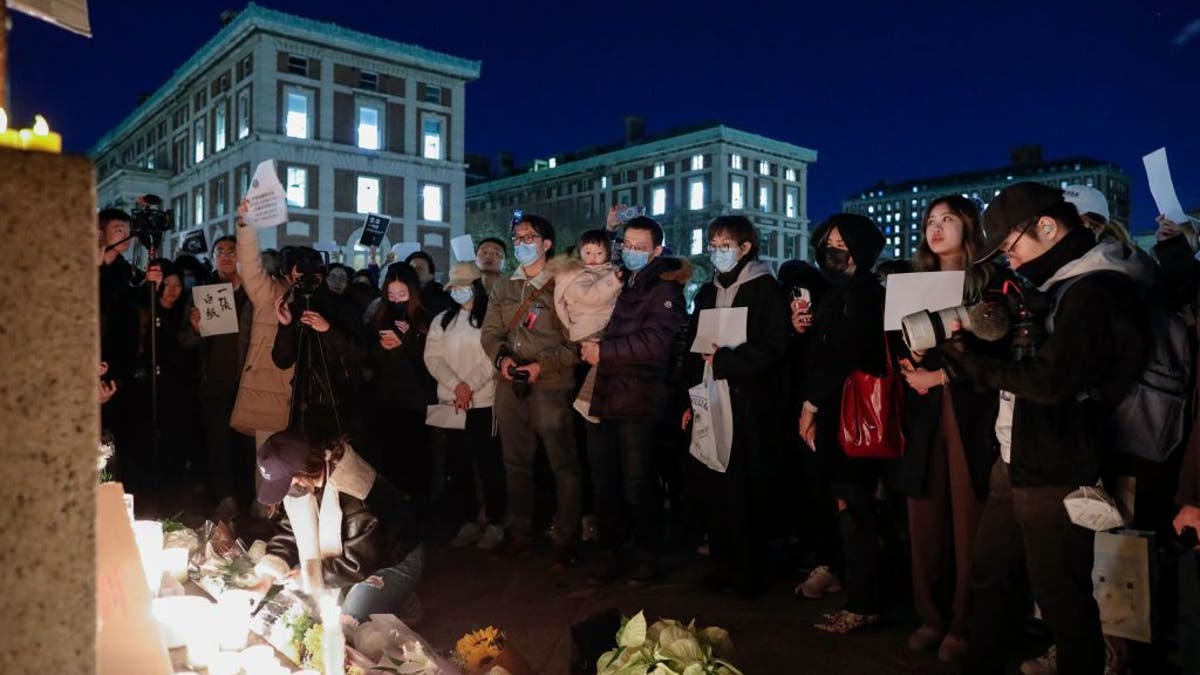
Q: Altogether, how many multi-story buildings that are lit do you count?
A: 3